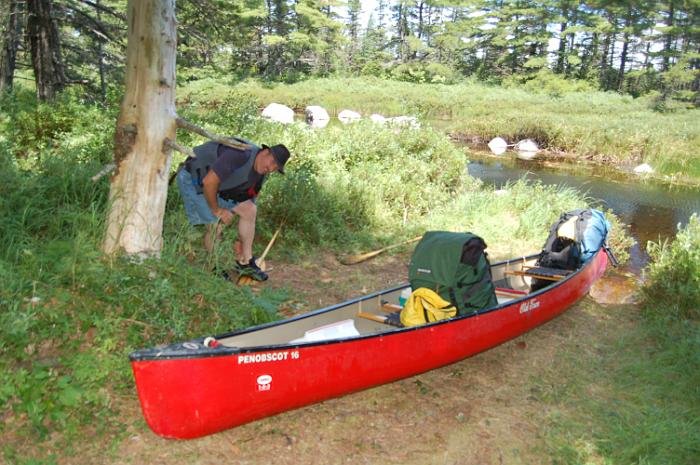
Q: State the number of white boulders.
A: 8